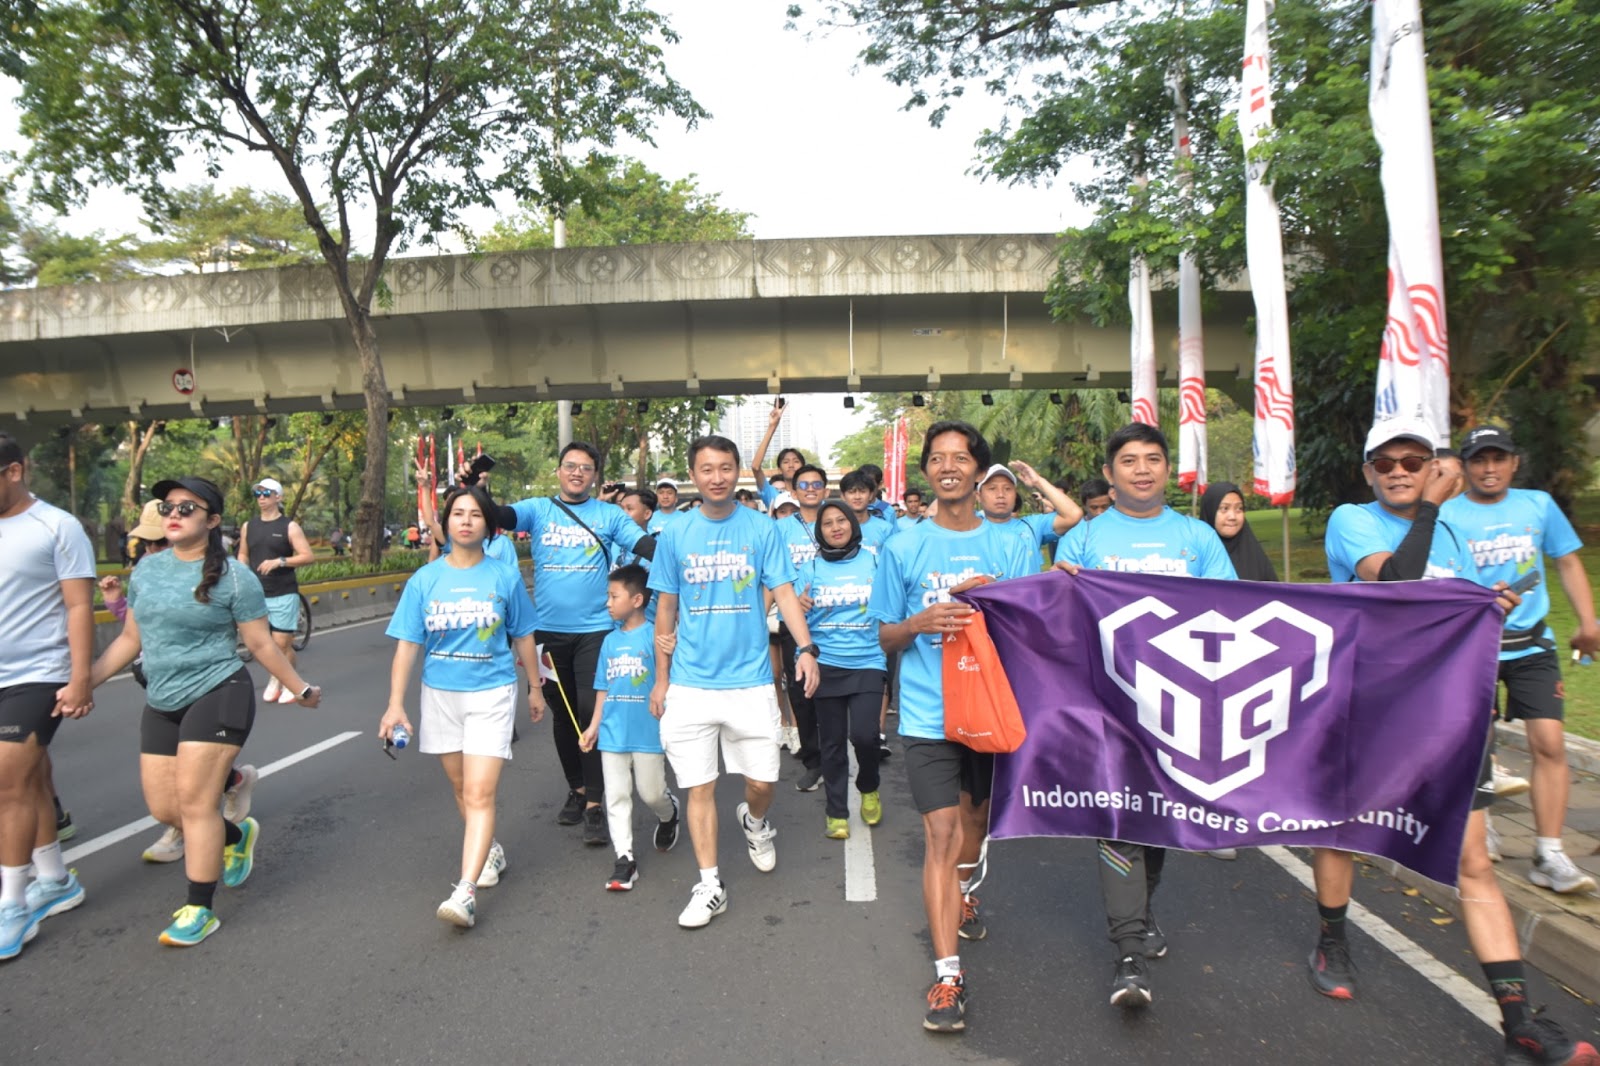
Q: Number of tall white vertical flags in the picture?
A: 4